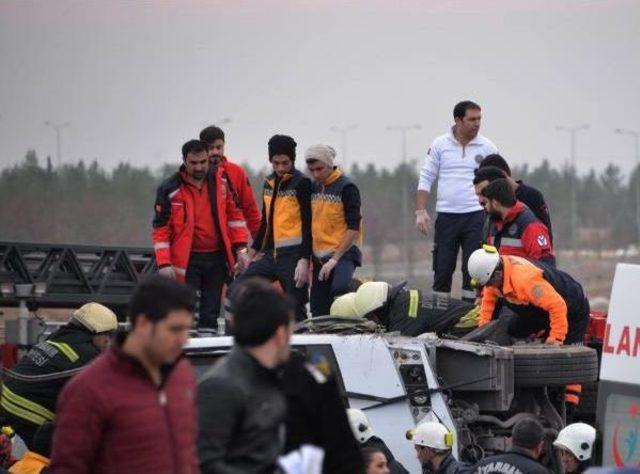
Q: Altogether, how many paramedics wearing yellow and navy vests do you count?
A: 2